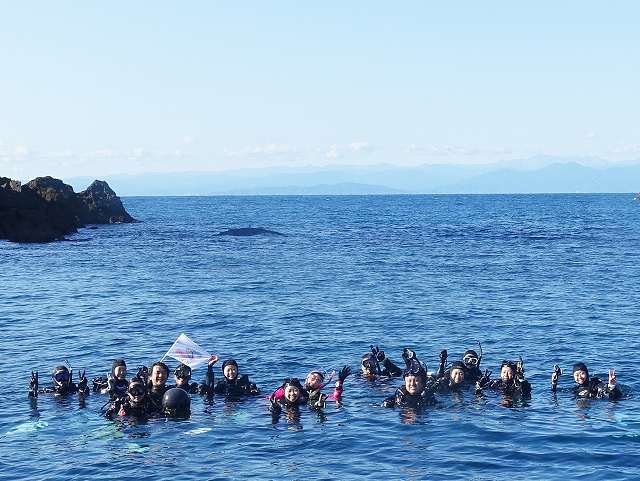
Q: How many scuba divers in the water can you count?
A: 14